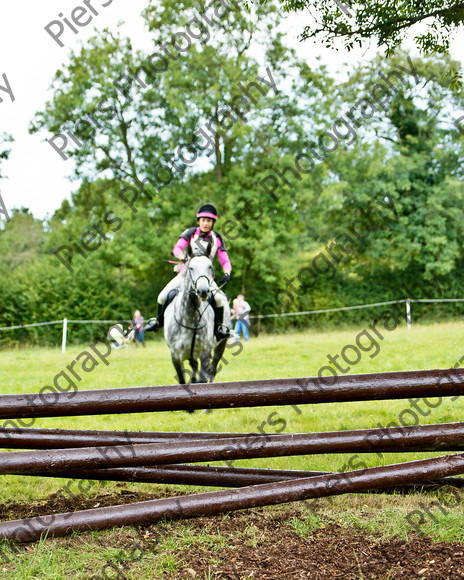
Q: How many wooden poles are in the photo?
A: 5